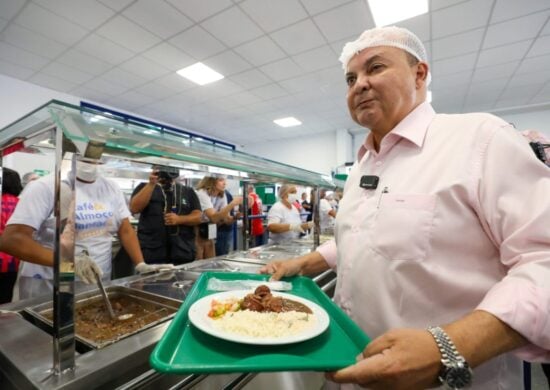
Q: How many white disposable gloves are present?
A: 4